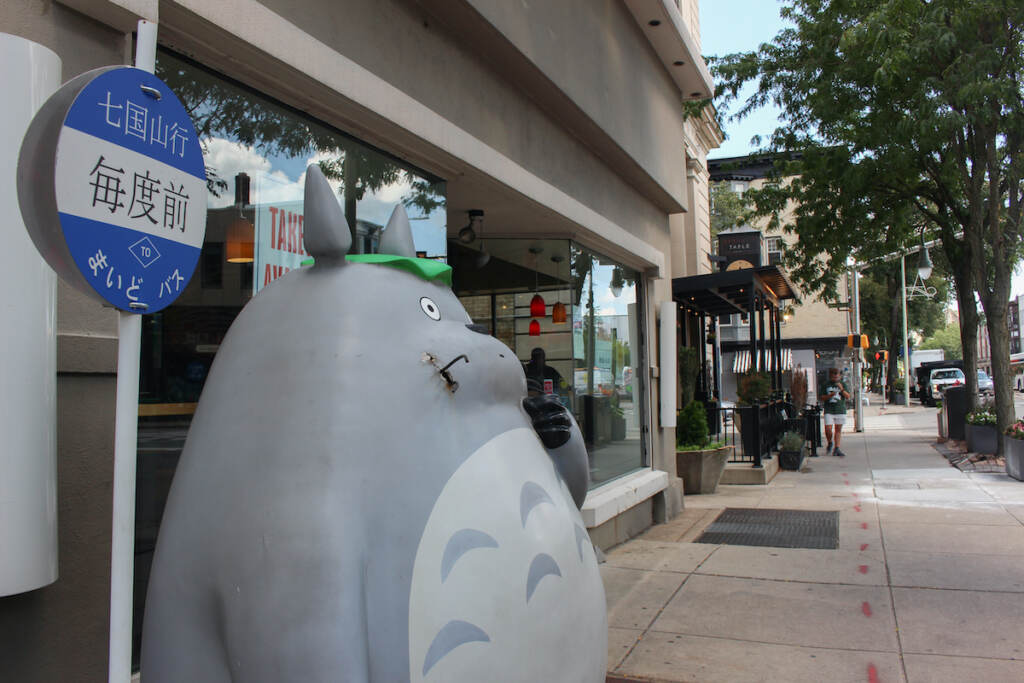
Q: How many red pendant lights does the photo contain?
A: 2